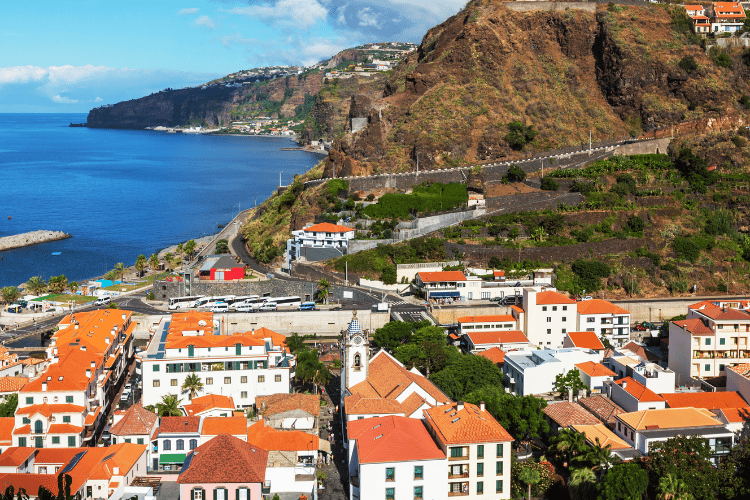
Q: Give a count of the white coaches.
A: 5